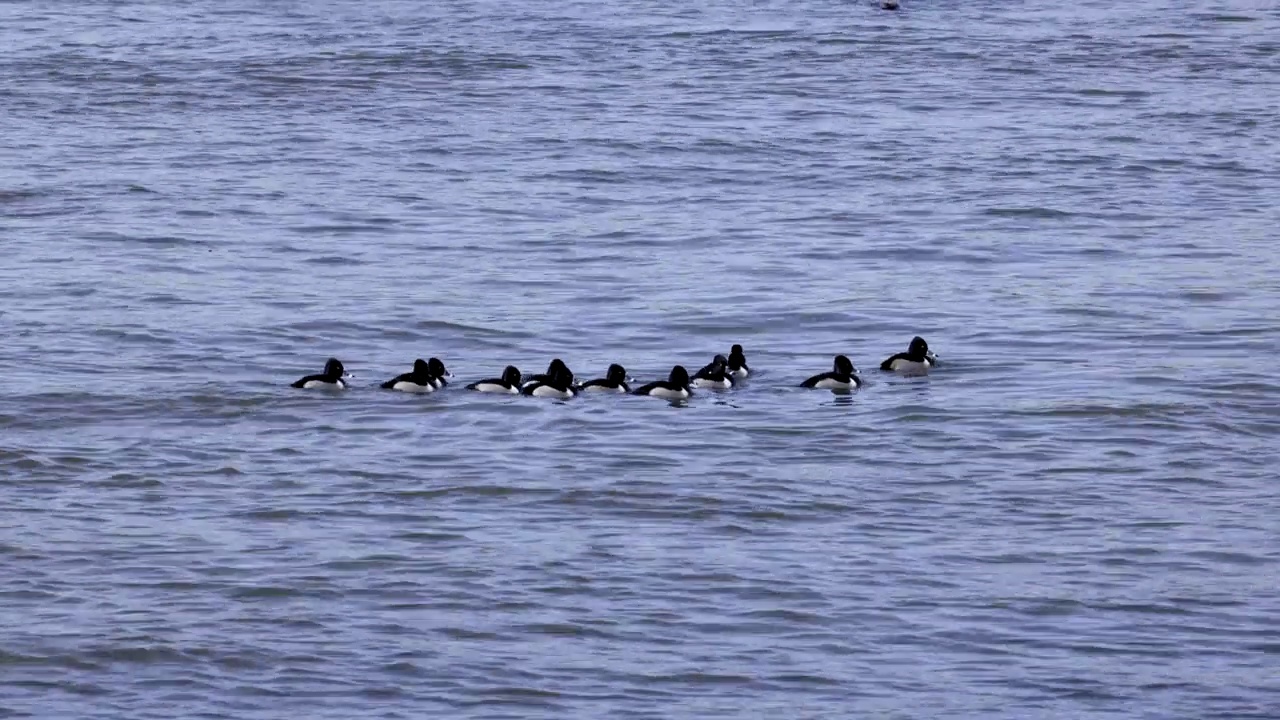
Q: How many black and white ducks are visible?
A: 12